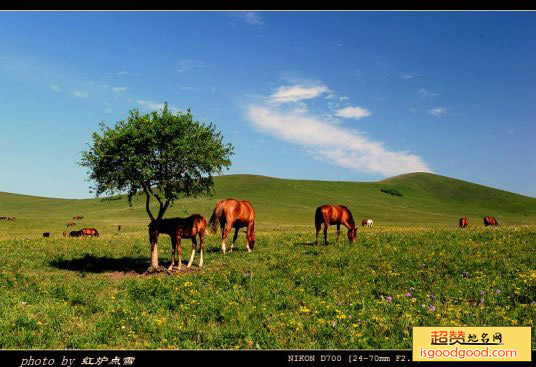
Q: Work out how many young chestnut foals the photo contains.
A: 1